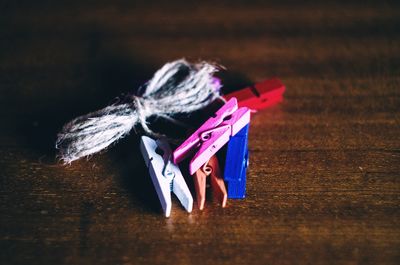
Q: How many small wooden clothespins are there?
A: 5